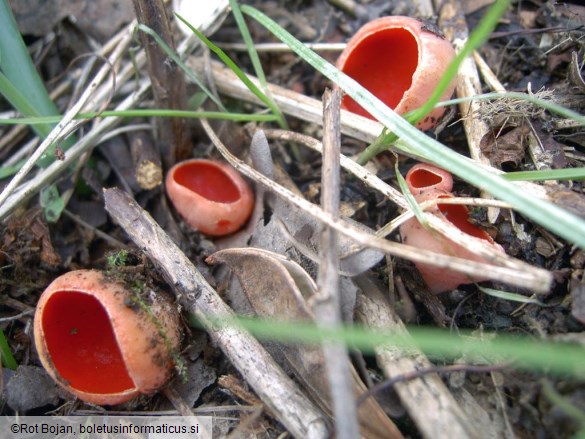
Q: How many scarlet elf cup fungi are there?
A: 5